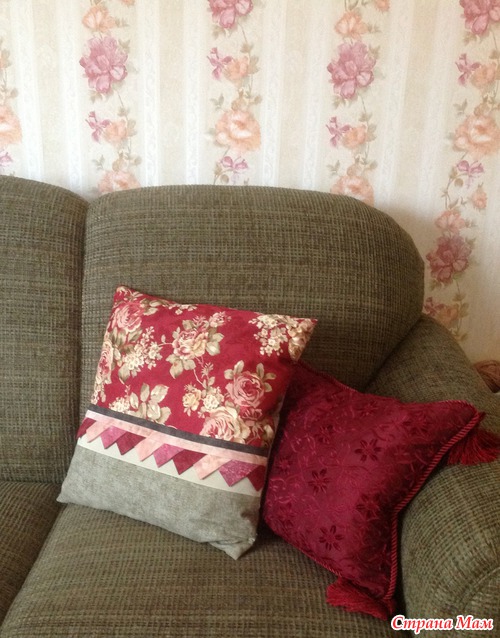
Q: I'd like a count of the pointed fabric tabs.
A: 10